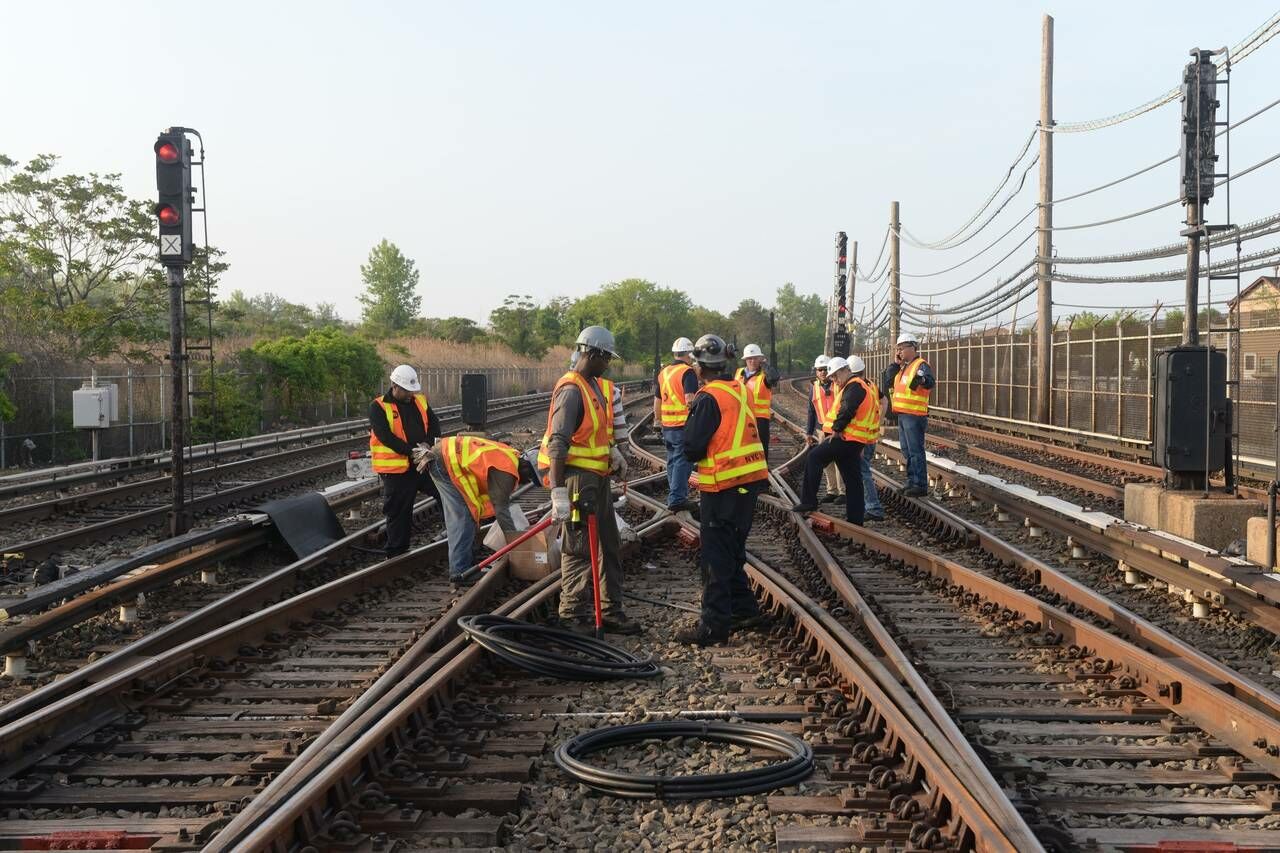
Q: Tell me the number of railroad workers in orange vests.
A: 11